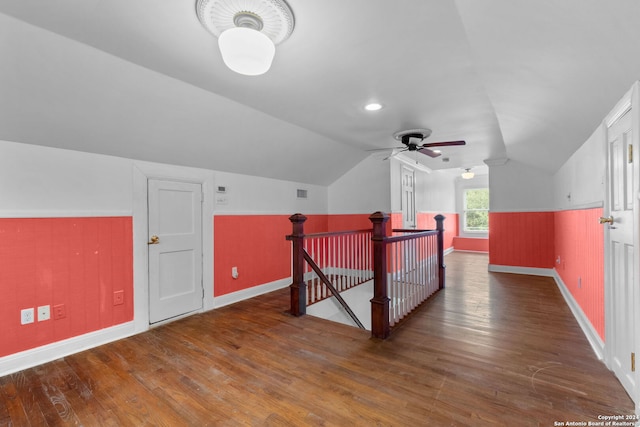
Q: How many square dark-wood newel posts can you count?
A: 3